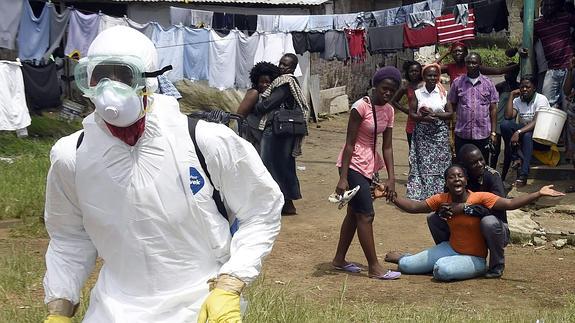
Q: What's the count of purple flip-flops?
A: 2